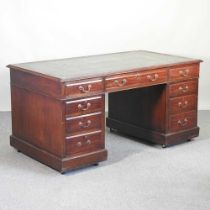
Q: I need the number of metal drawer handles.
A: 10